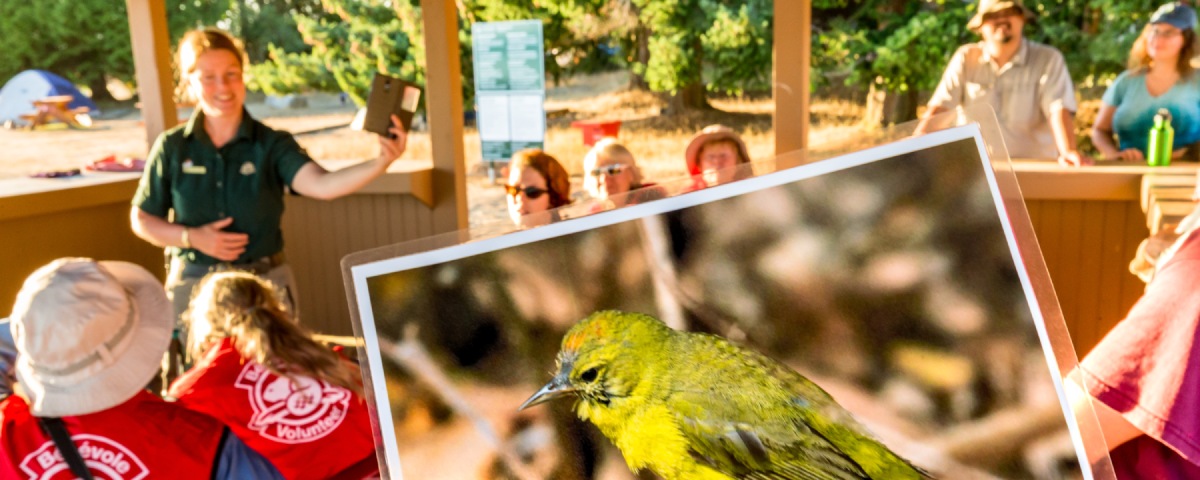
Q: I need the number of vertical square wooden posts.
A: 3